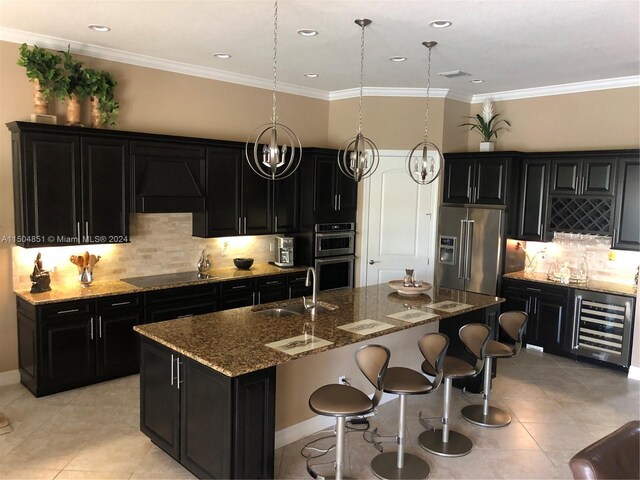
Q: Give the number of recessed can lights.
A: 7